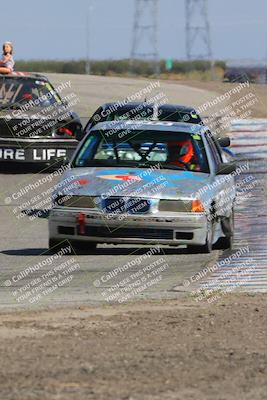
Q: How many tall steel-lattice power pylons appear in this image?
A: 2